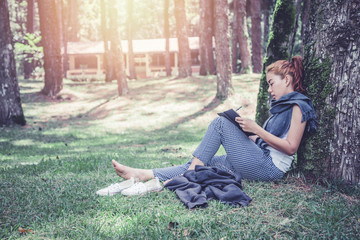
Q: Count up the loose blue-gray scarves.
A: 1